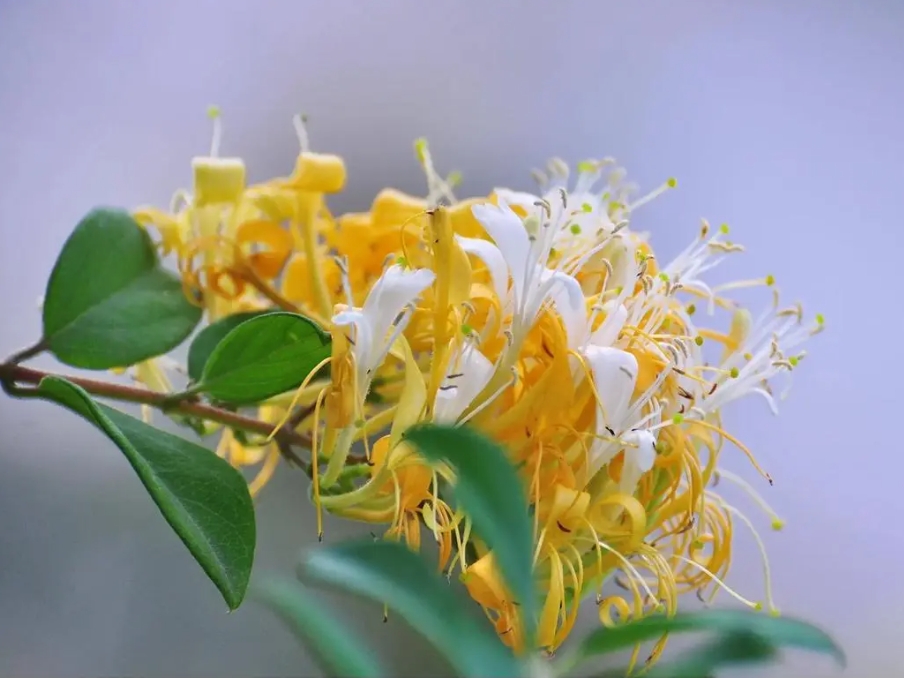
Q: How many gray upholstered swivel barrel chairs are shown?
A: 0